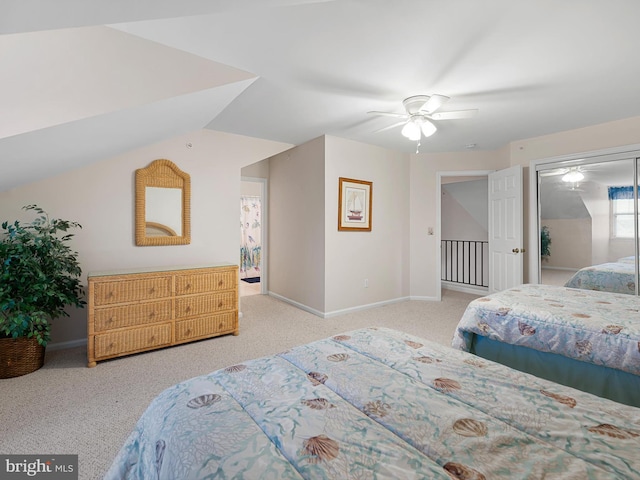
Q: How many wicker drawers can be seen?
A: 6